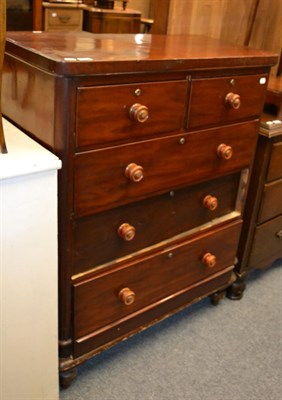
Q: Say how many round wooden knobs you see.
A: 8